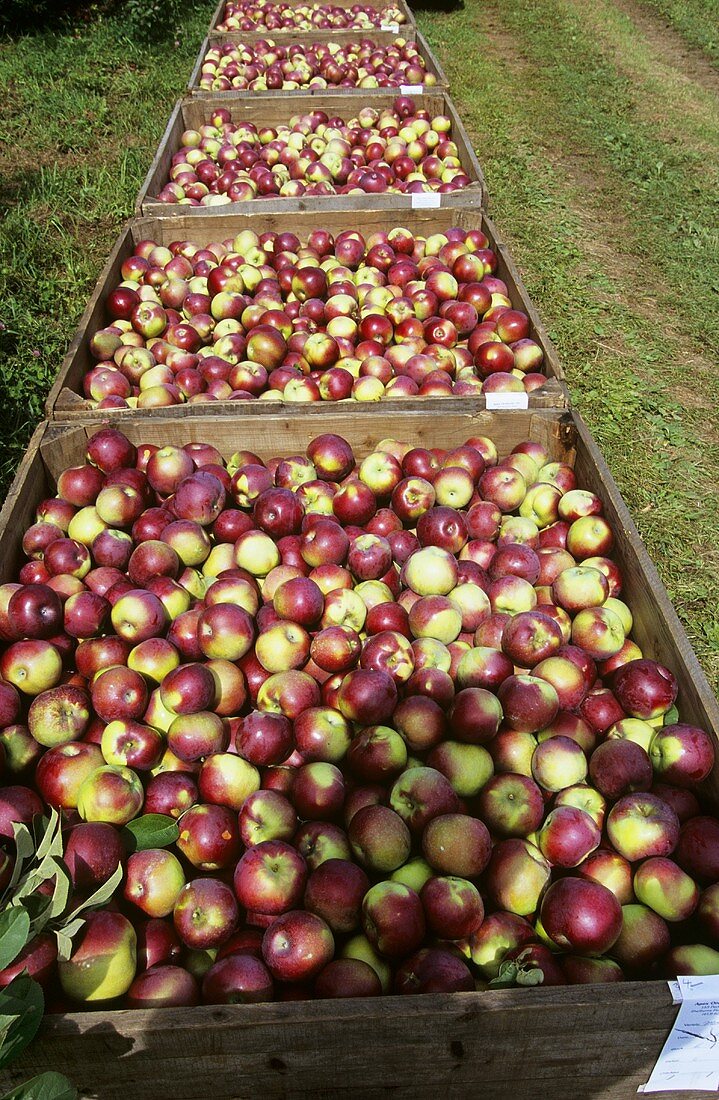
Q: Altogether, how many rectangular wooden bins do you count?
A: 5